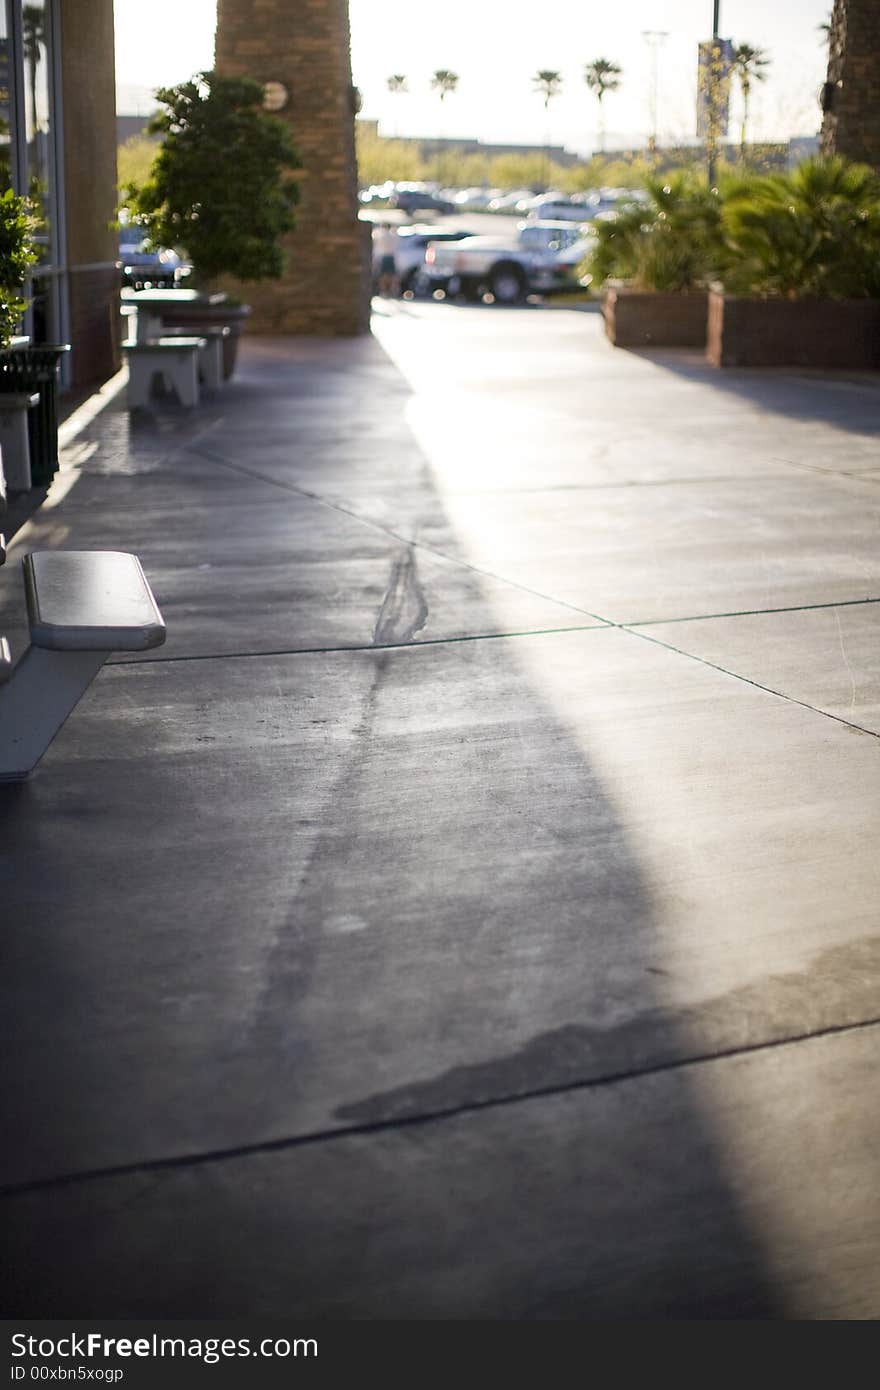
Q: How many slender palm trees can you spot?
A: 5